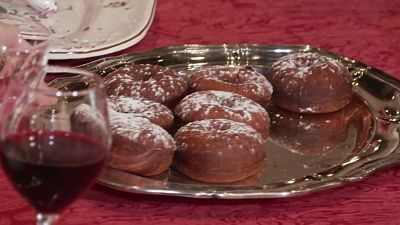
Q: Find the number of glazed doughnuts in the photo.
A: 7